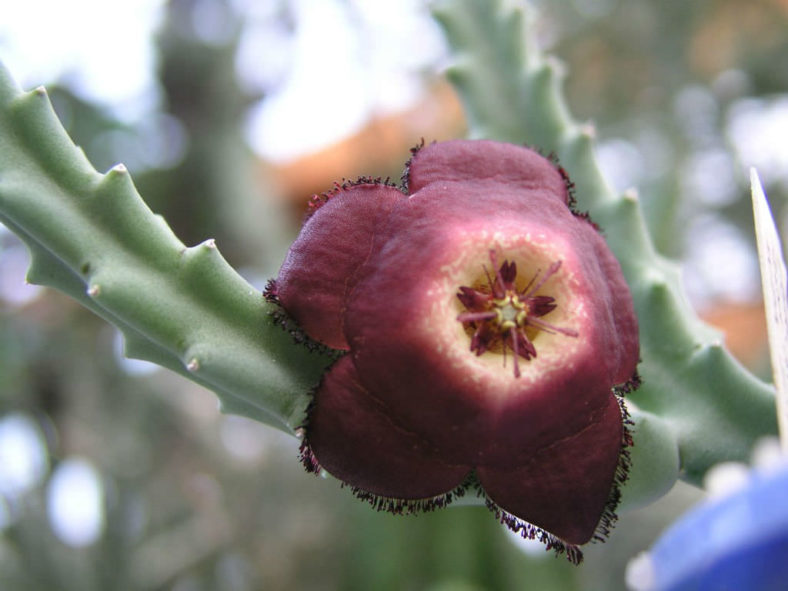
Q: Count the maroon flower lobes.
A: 5